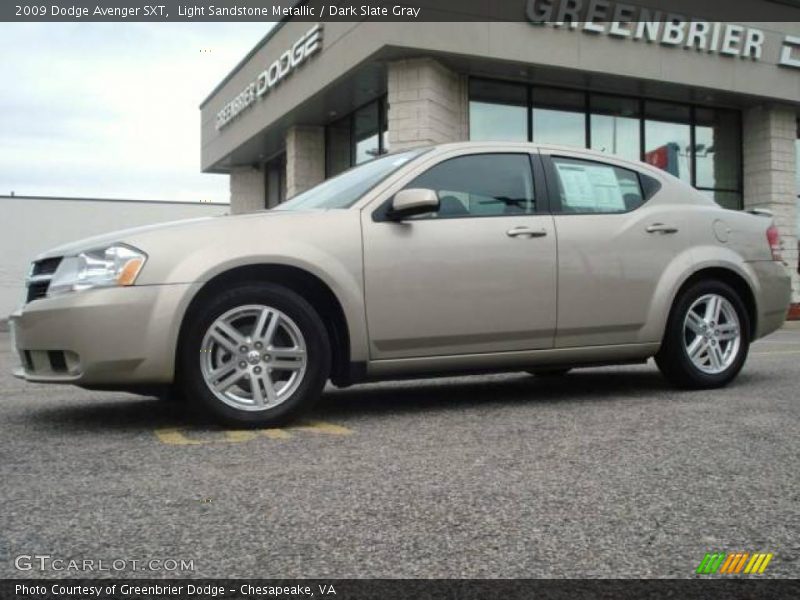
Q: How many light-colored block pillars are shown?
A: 4